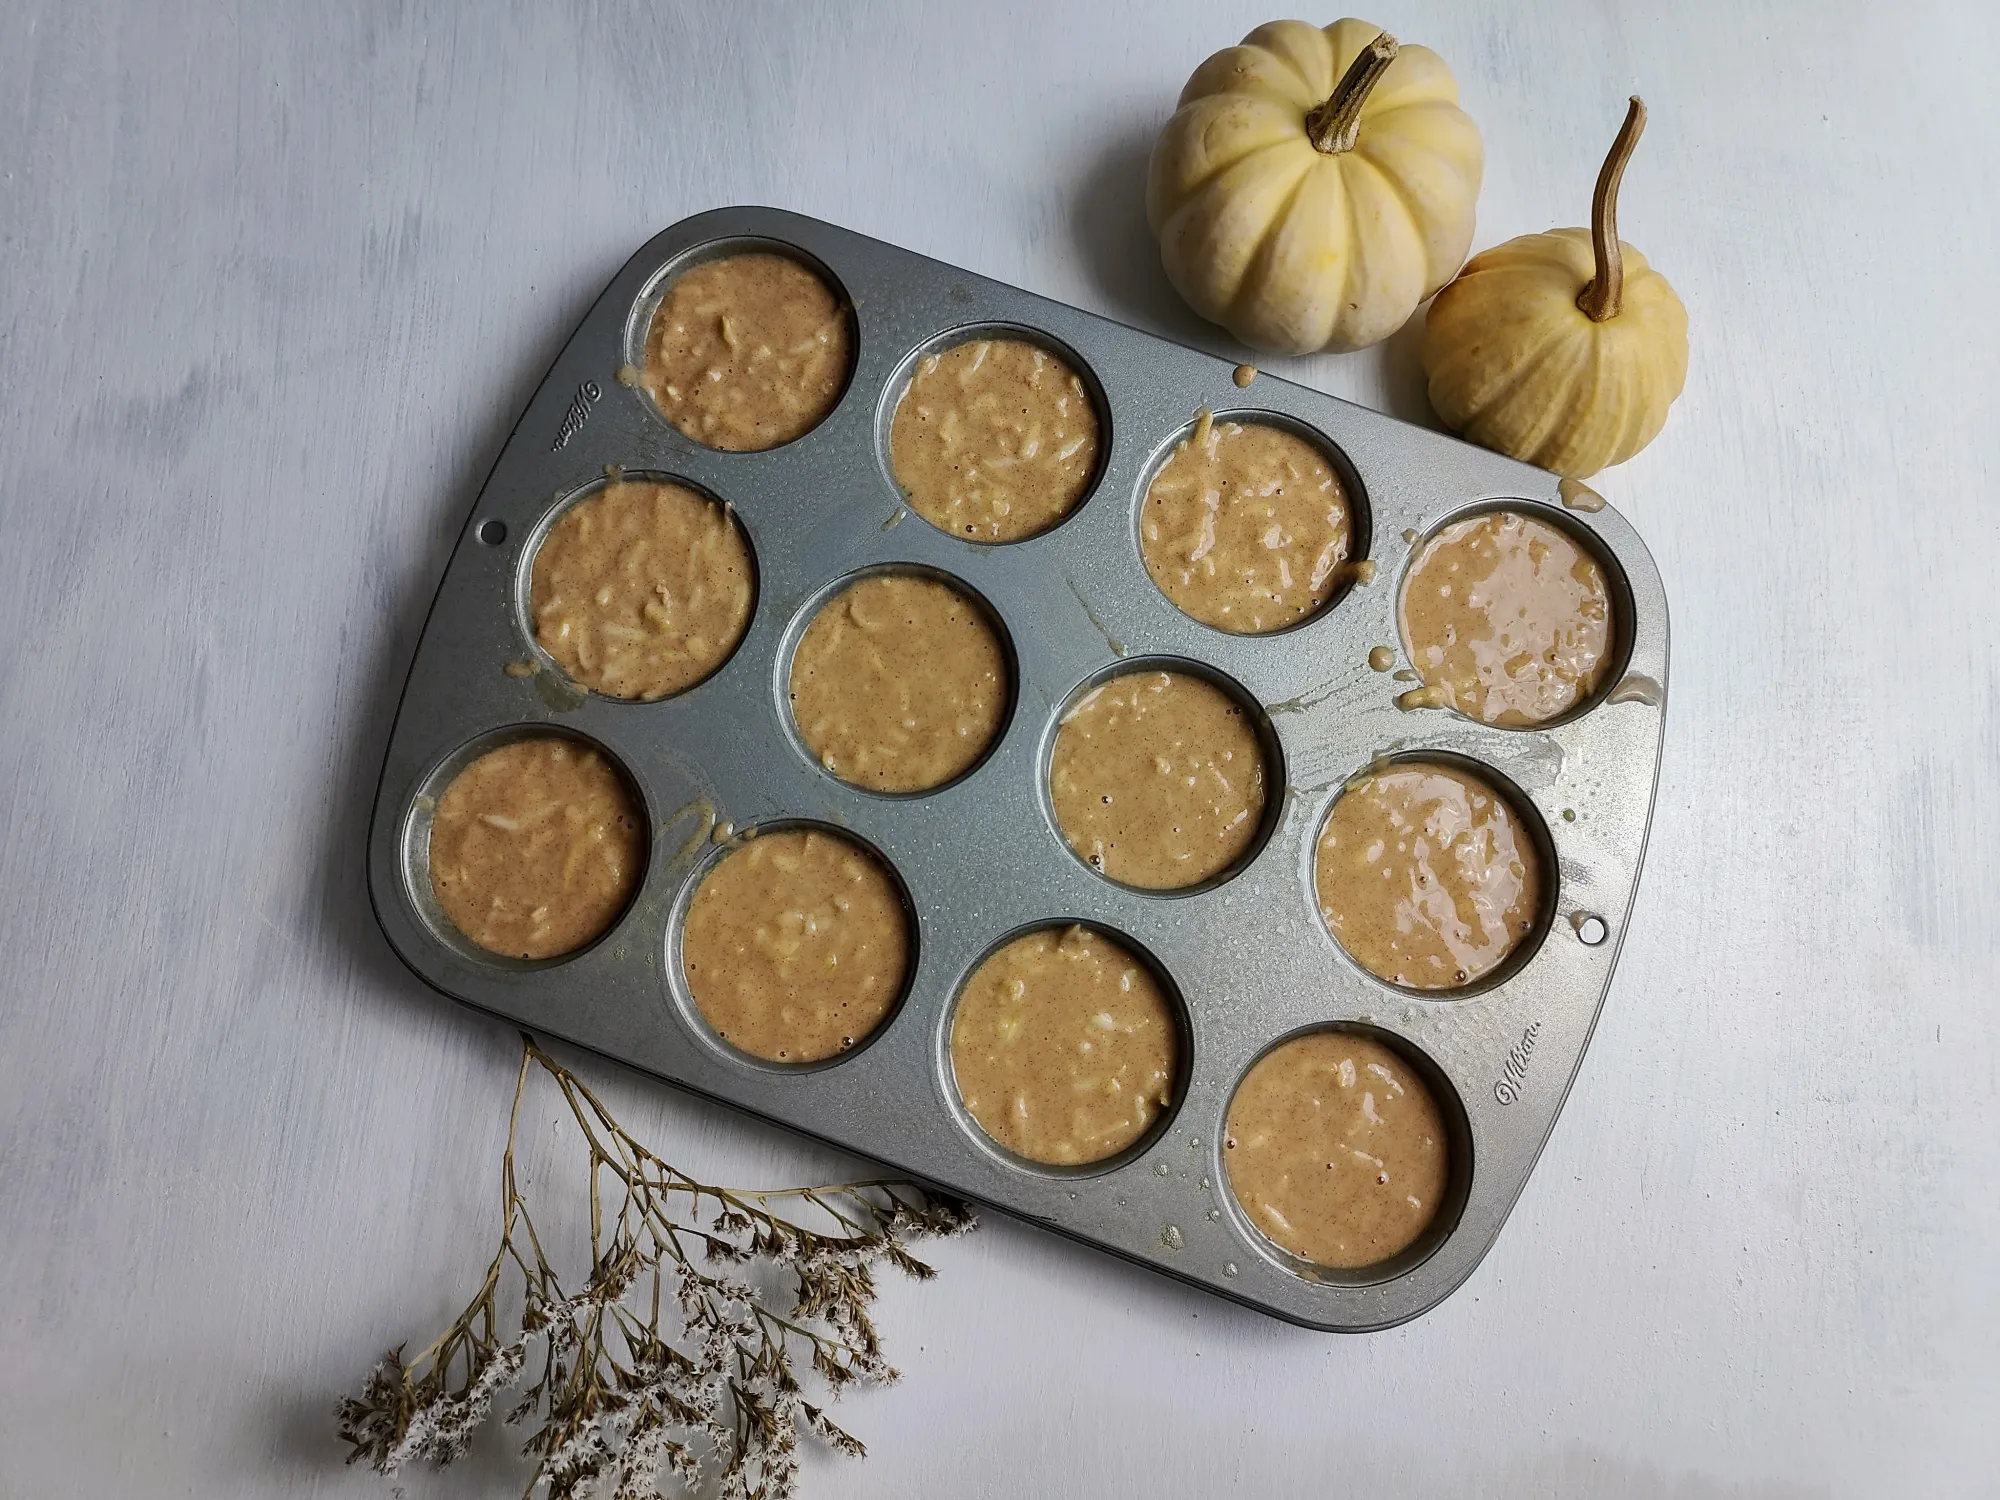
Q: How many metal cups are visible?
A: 12